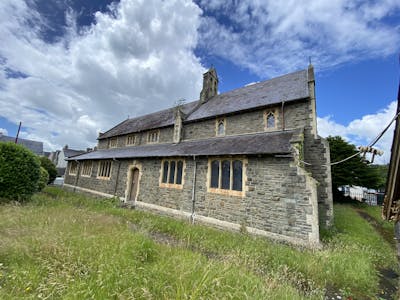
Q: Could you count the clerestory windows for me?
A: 5